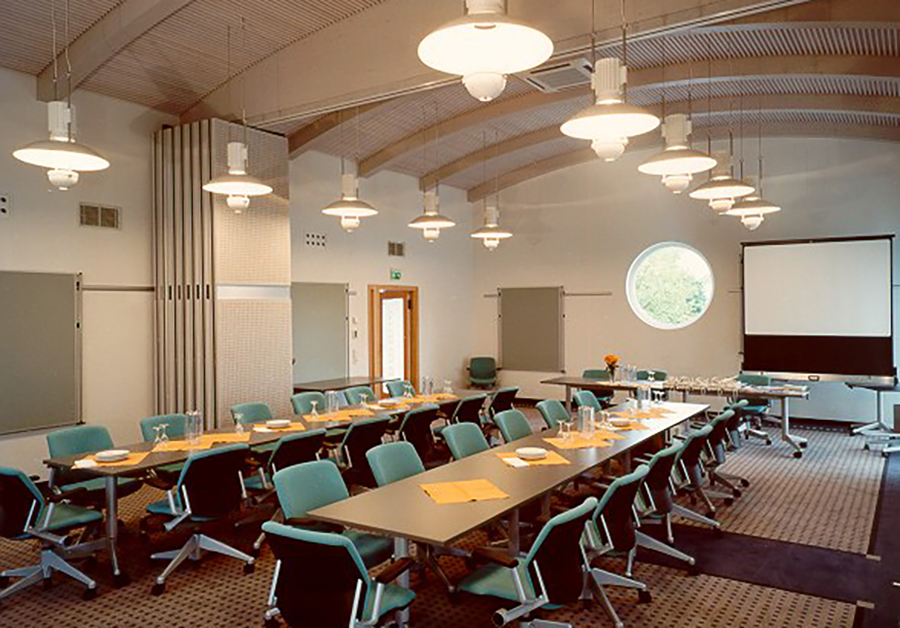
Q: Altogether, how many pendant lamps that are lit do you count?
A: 10